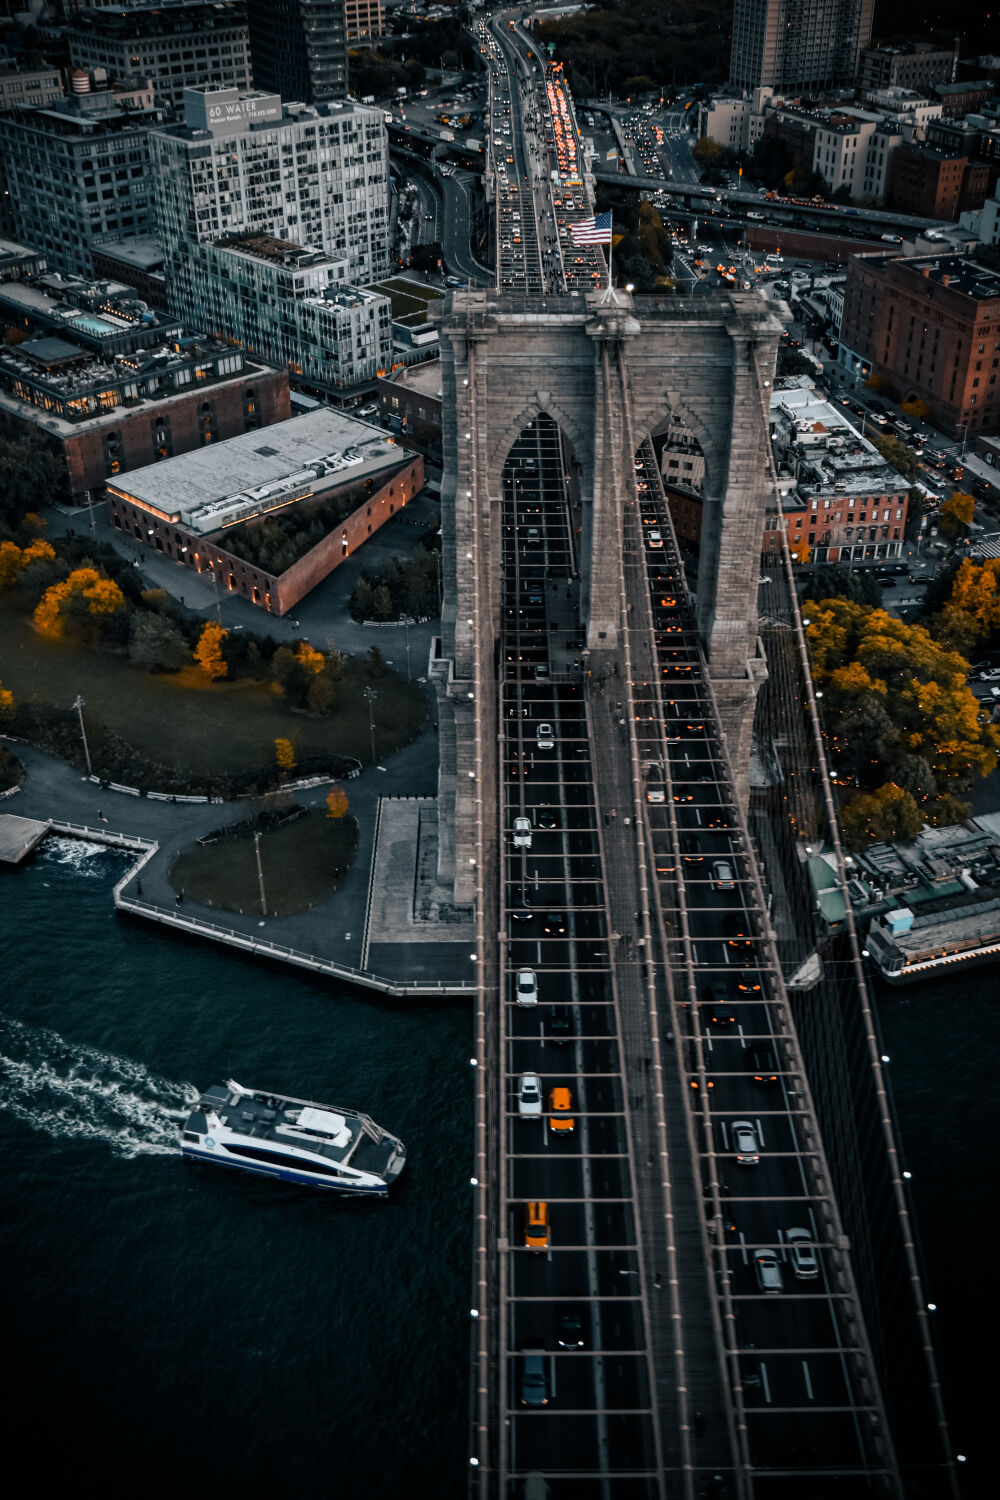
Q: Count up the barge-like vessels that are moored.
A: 1